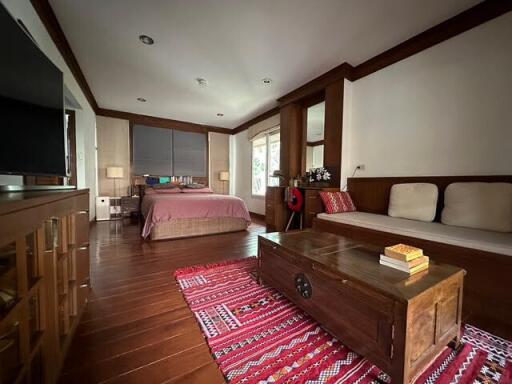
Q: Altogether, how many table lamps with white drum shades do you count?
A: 2